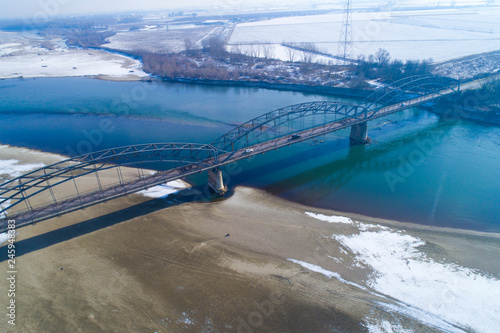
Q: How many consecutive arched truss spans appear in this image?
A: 3